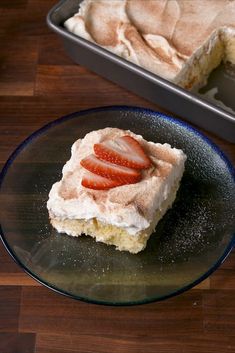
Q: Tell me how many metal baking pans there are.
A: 1